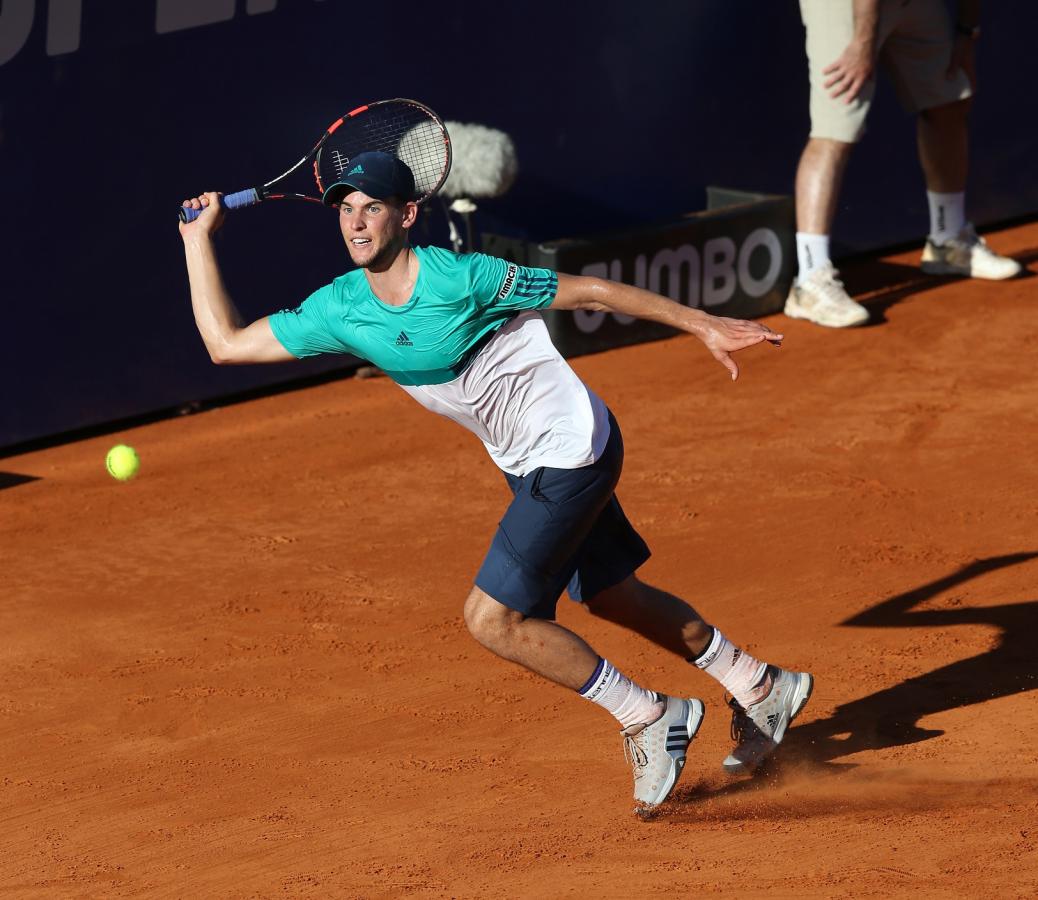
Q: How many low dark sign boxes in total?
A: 1